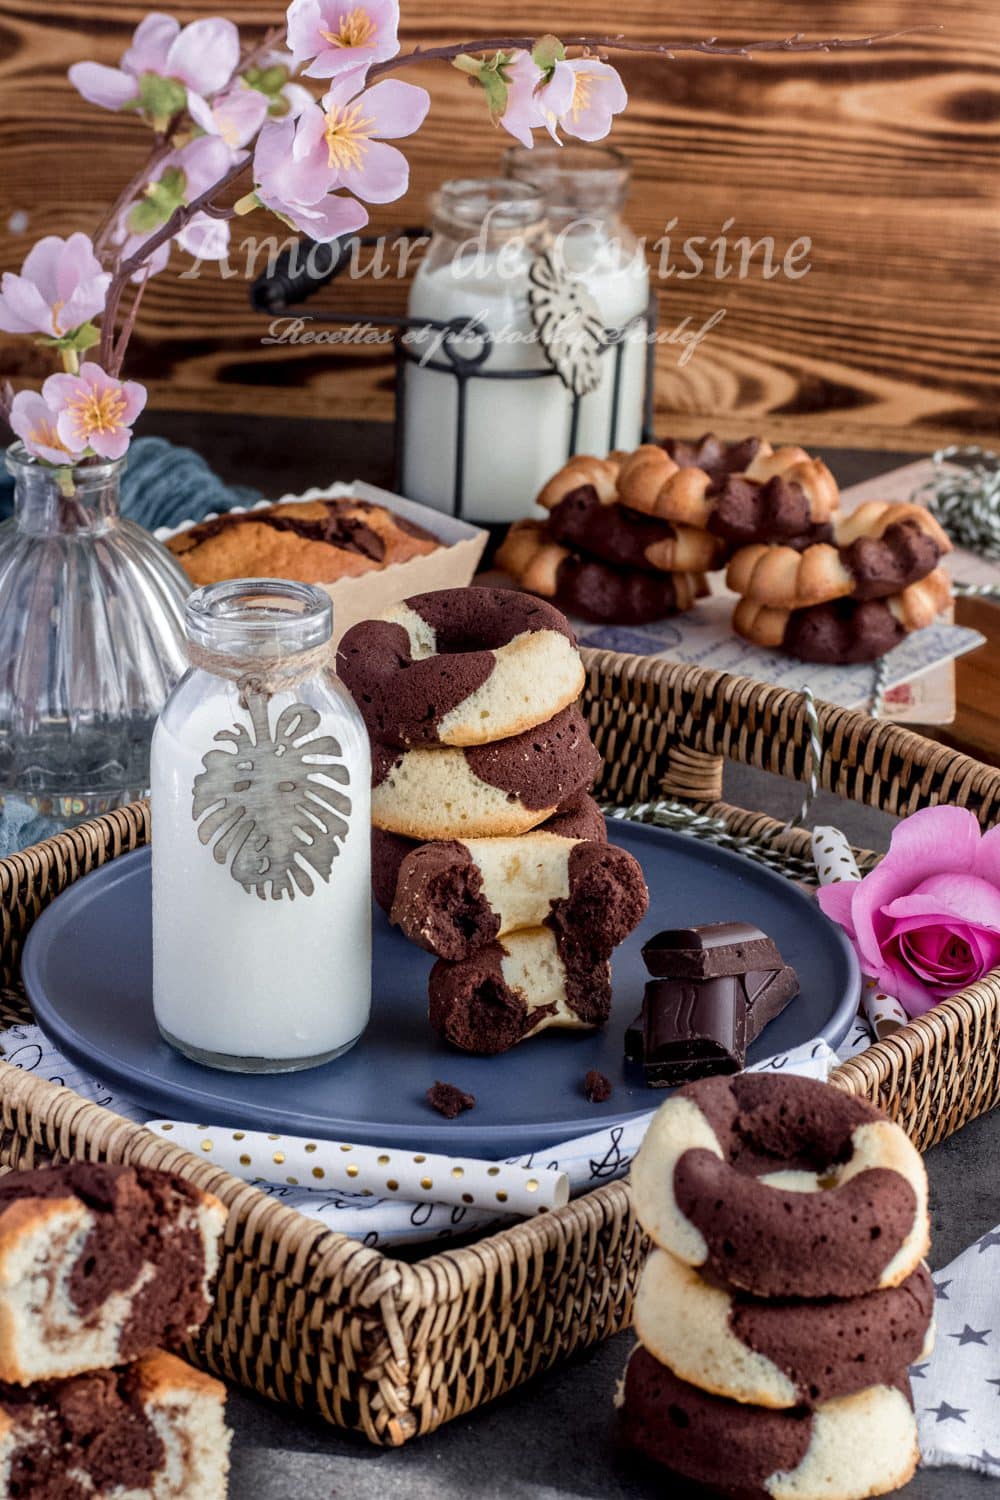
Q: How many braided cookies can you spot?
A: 5